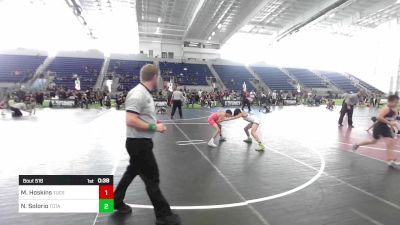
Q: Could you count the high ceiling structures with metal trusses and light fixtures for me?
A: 1